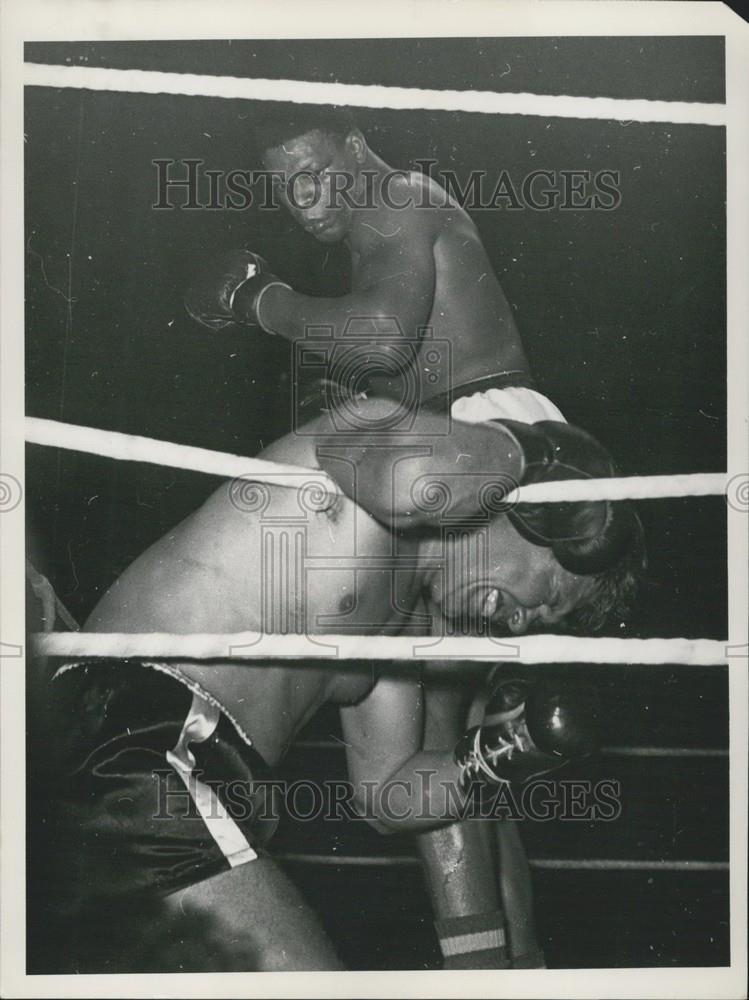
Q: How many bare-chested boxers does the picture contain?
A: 2